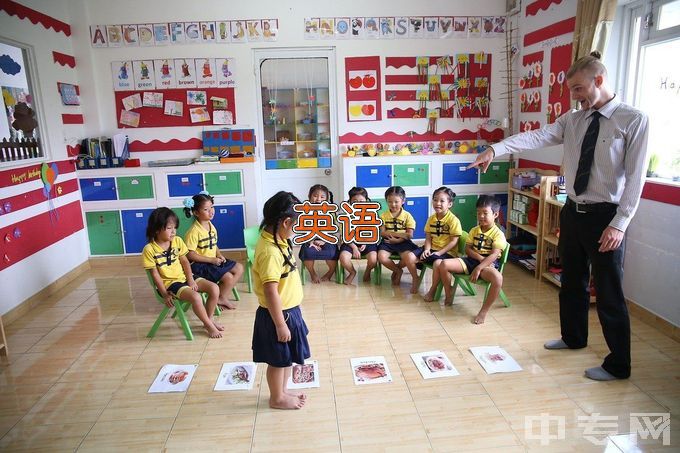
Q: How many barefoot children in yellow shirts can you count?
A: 8